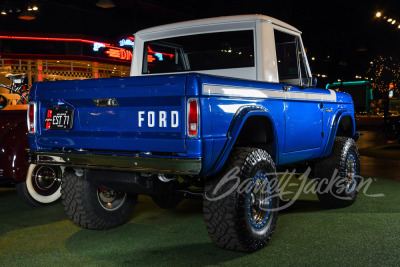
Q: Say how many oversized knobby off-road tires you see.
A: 3